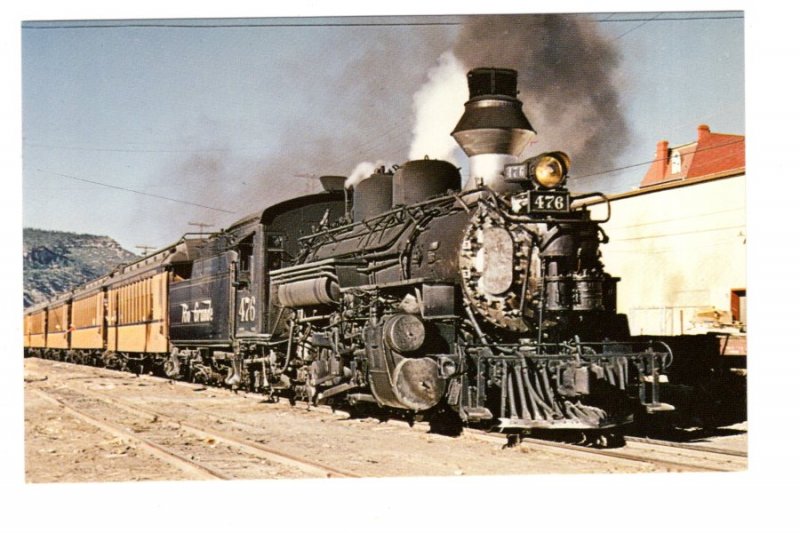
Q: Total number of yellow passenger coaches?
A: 5